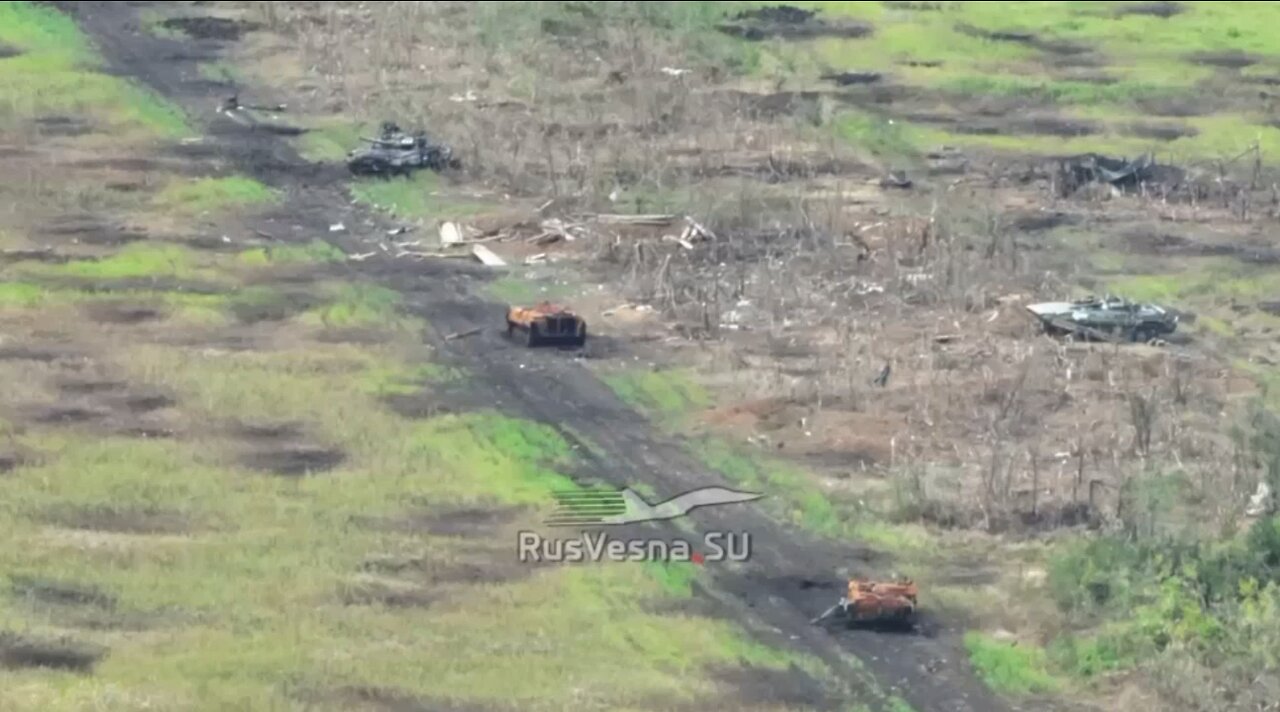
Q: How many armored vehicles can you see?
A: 4